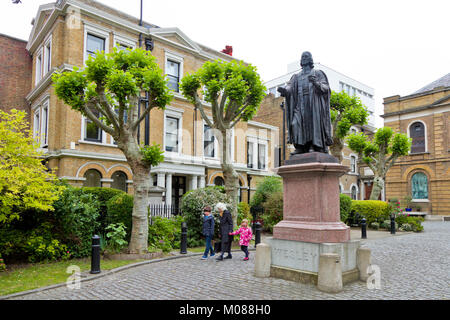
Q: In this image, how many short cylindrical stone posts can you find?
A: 3